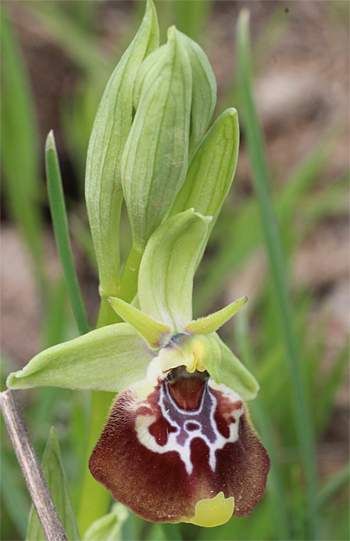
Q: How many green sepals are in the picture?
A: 3